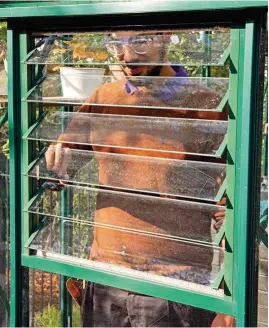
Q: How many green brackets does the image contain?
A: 12